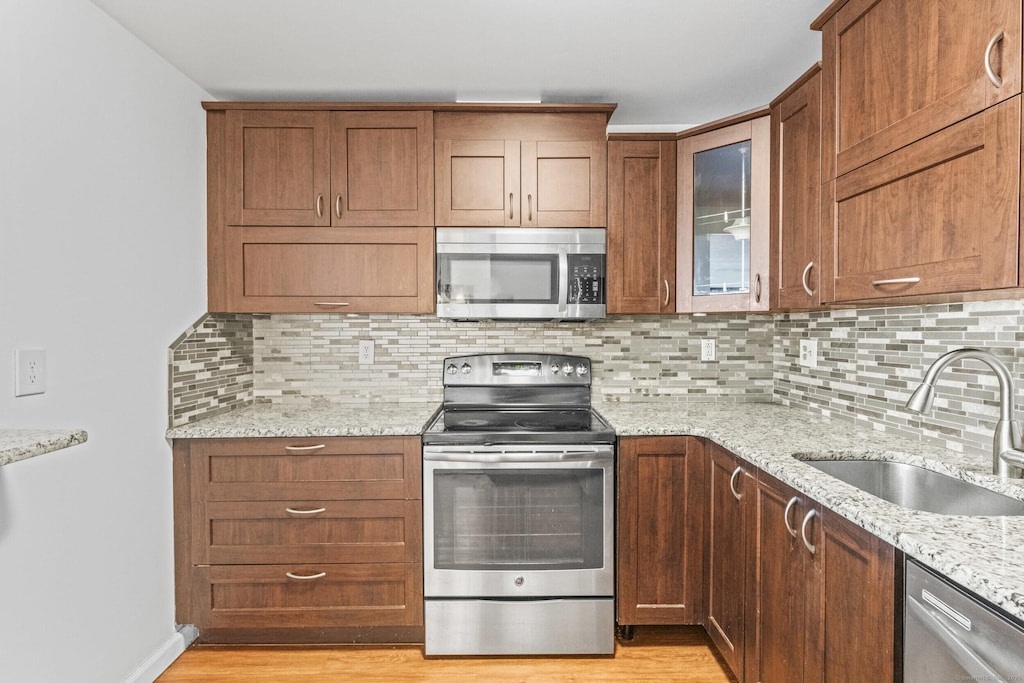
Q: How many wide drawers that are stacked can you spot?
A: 3